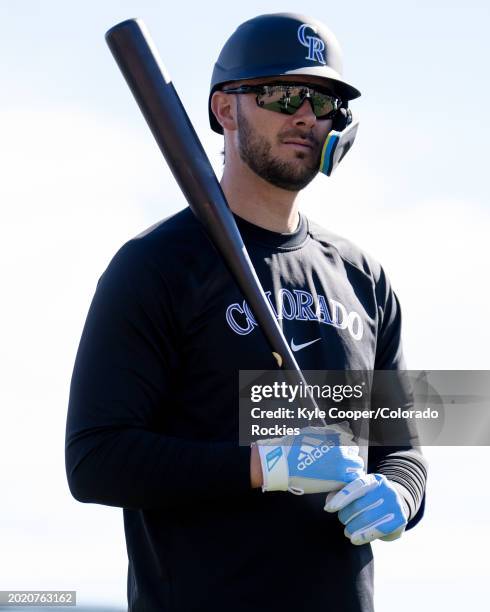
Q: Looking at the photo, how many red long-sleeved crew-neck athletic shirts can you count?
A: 0